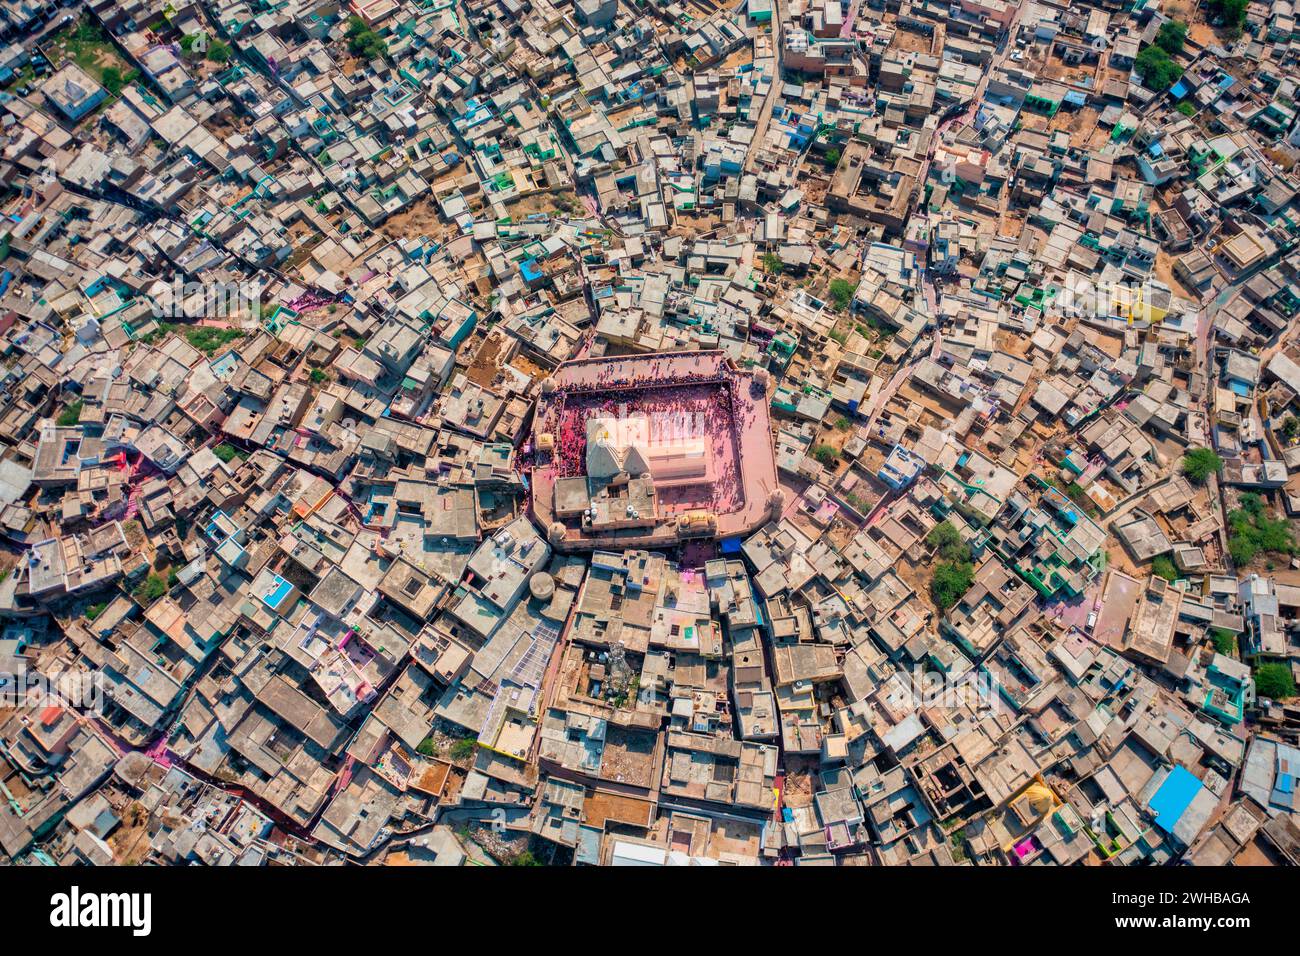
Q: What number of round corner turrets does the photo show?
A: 4